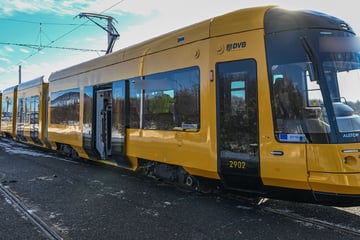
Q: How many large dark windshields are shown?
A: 1